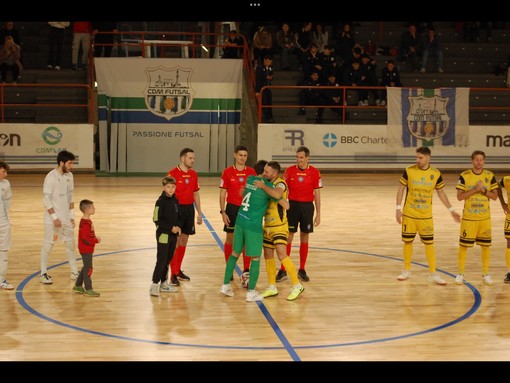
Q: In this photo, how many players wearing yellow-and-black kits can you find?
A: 4